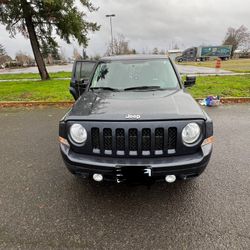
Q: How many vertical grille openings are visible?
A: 7